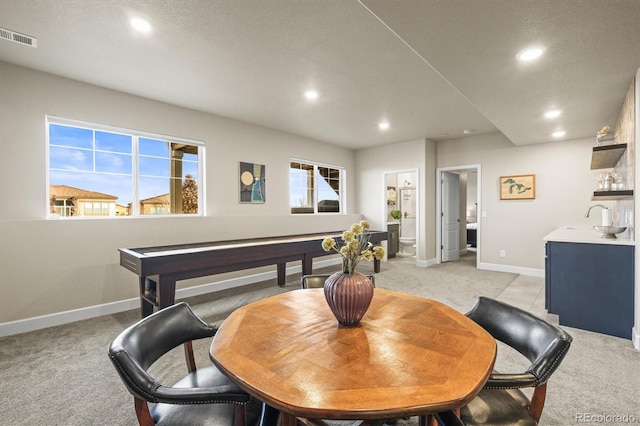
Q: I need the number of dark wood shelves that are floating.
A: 2